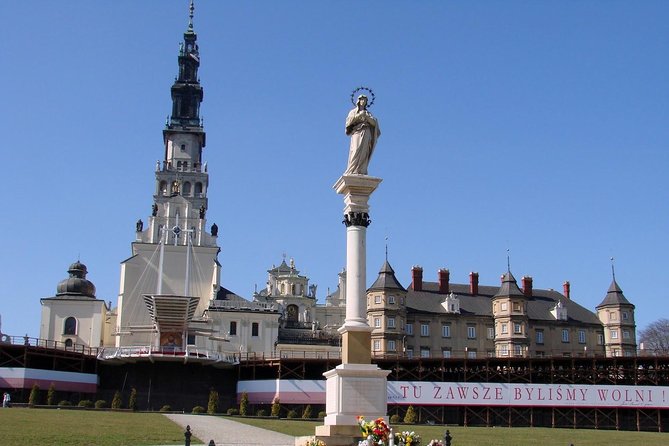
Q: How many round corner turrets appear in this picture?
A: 3